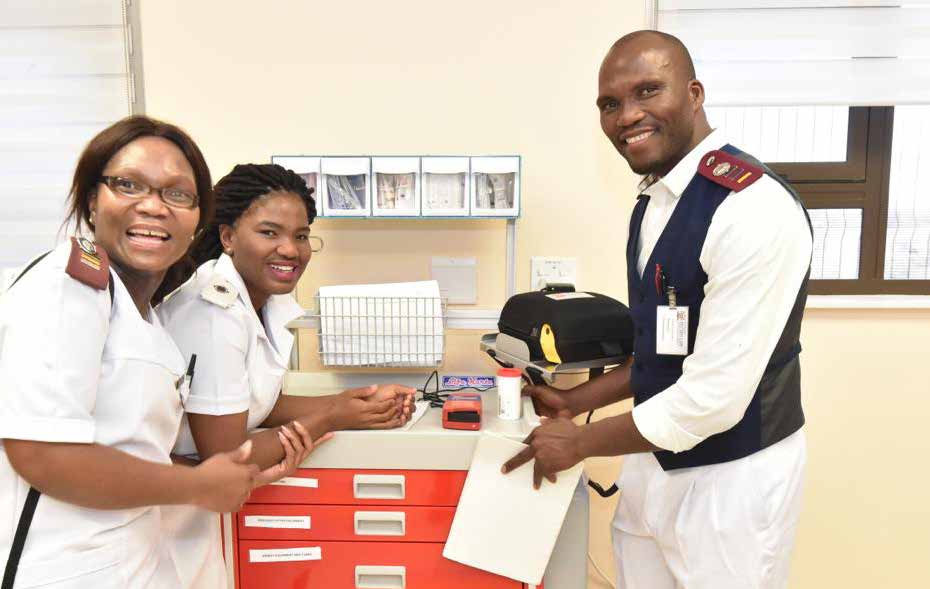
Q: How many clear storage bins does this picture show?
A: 5